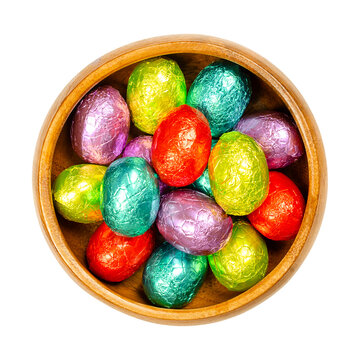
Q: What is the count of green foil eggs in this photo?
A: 4